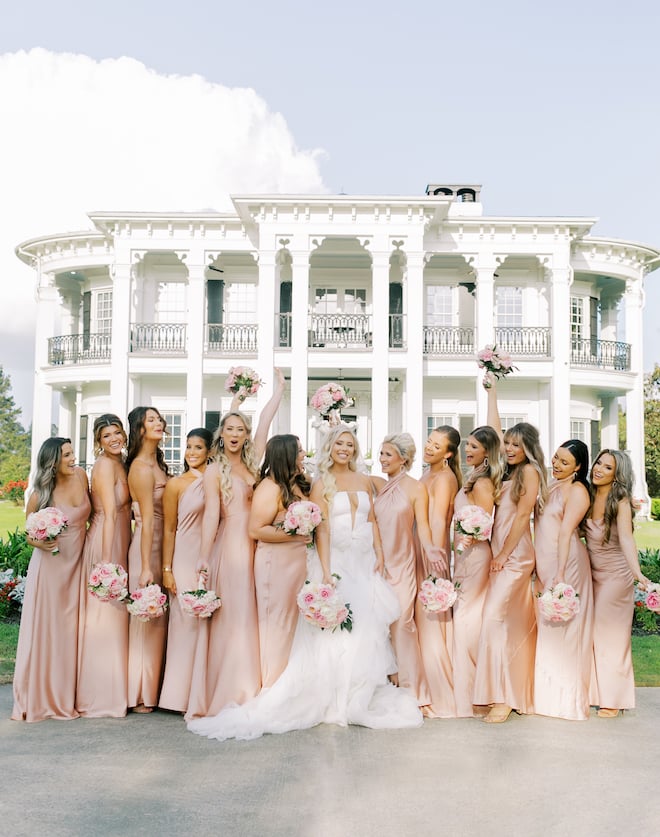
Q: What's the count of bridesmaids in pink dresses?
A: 12